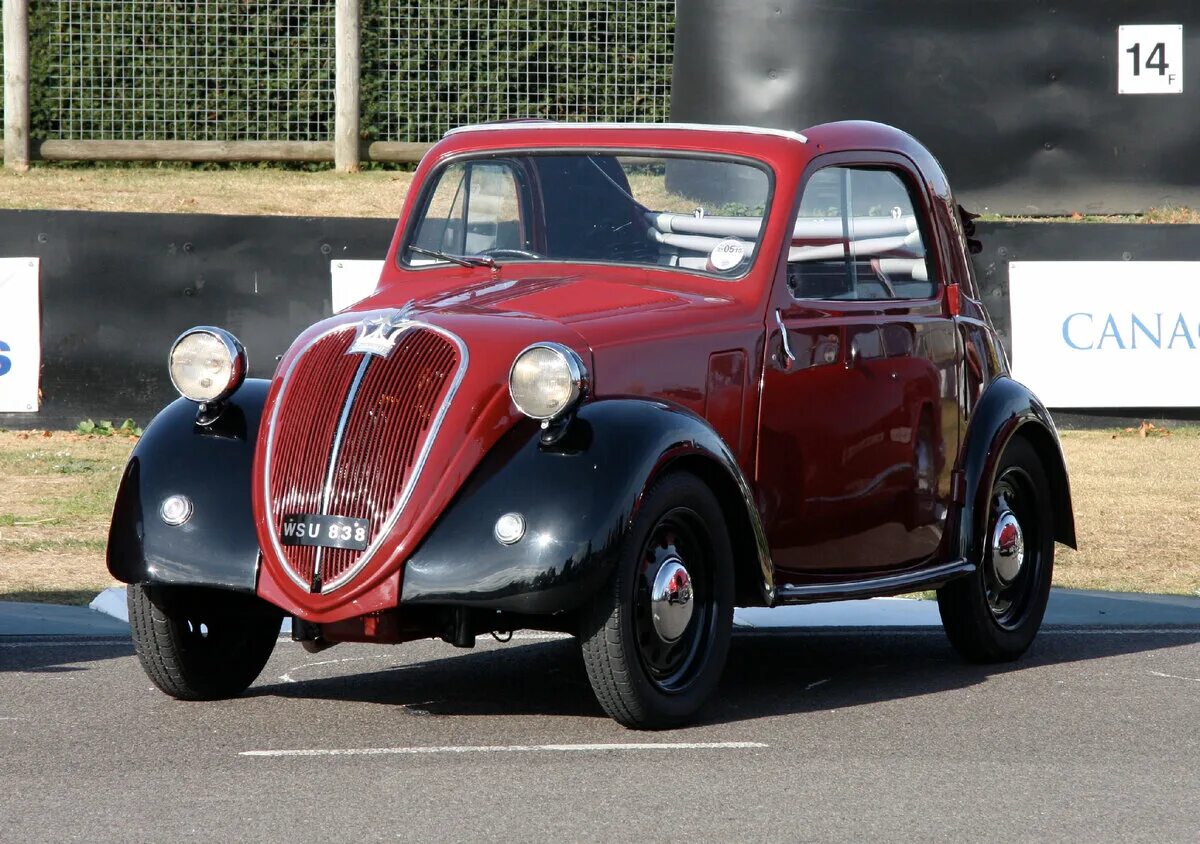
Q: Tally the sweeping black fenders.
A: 3